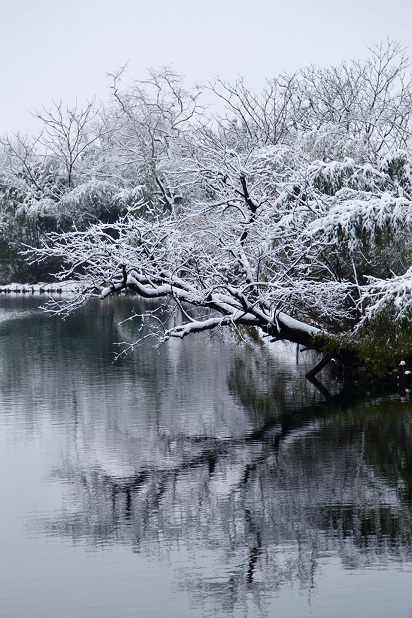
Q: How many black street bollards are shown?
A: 0